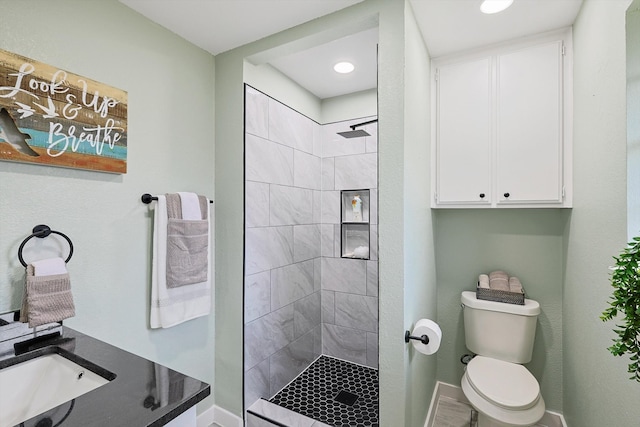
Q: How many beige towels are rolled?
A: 3